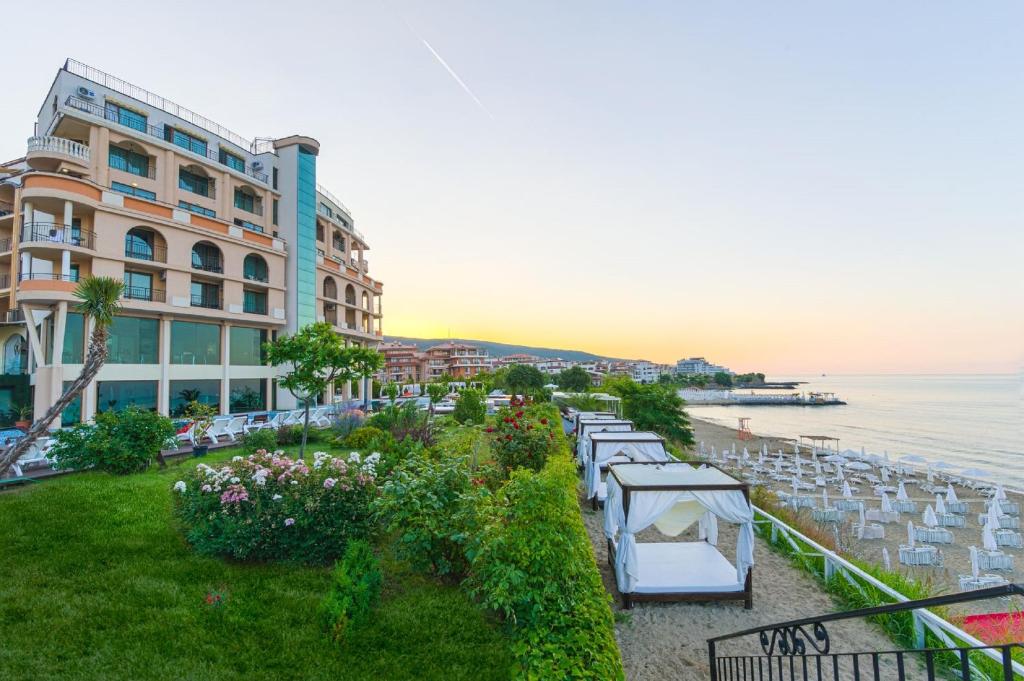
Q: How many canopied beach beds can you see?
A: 4